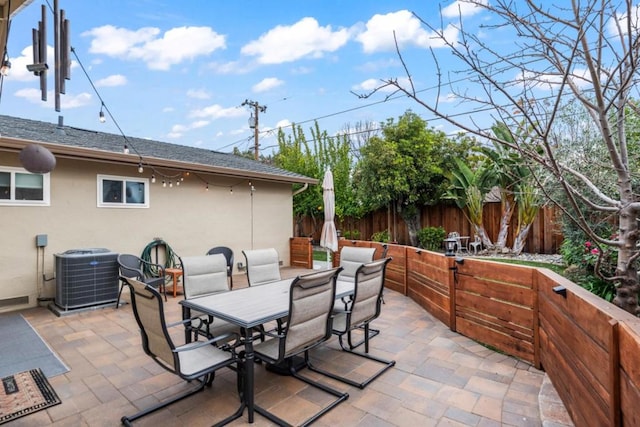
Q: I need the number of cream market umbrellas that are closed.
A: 1